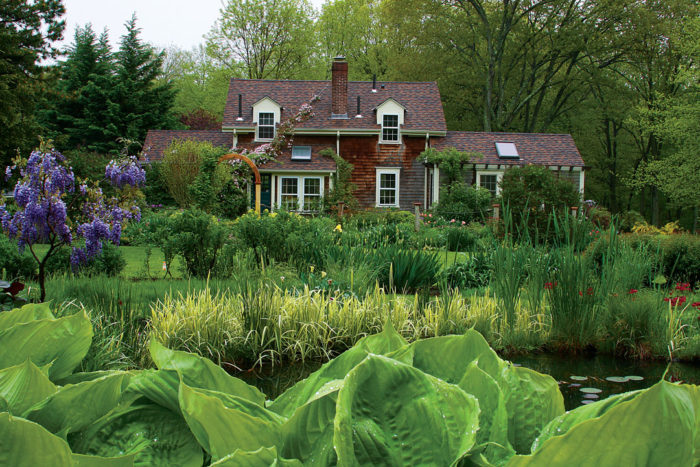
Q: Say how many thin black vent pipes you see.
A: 3